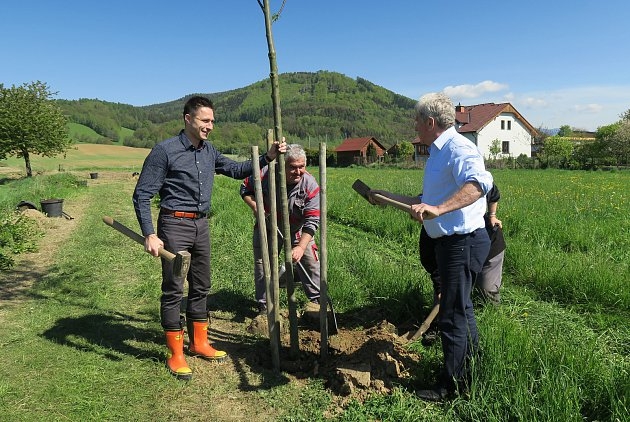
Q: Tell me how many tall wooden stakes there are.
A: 3